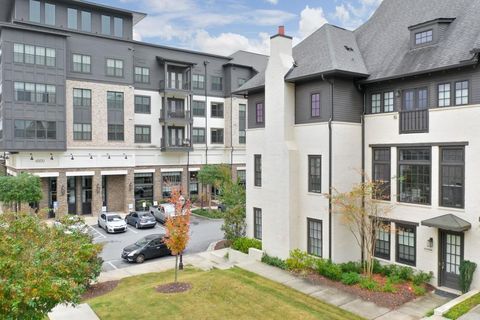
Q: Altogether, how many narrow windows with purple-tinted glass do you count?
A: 2